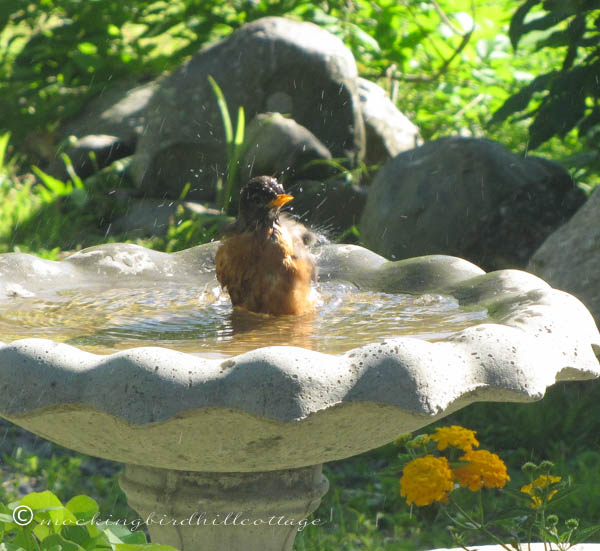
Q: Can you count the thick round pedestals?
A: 1